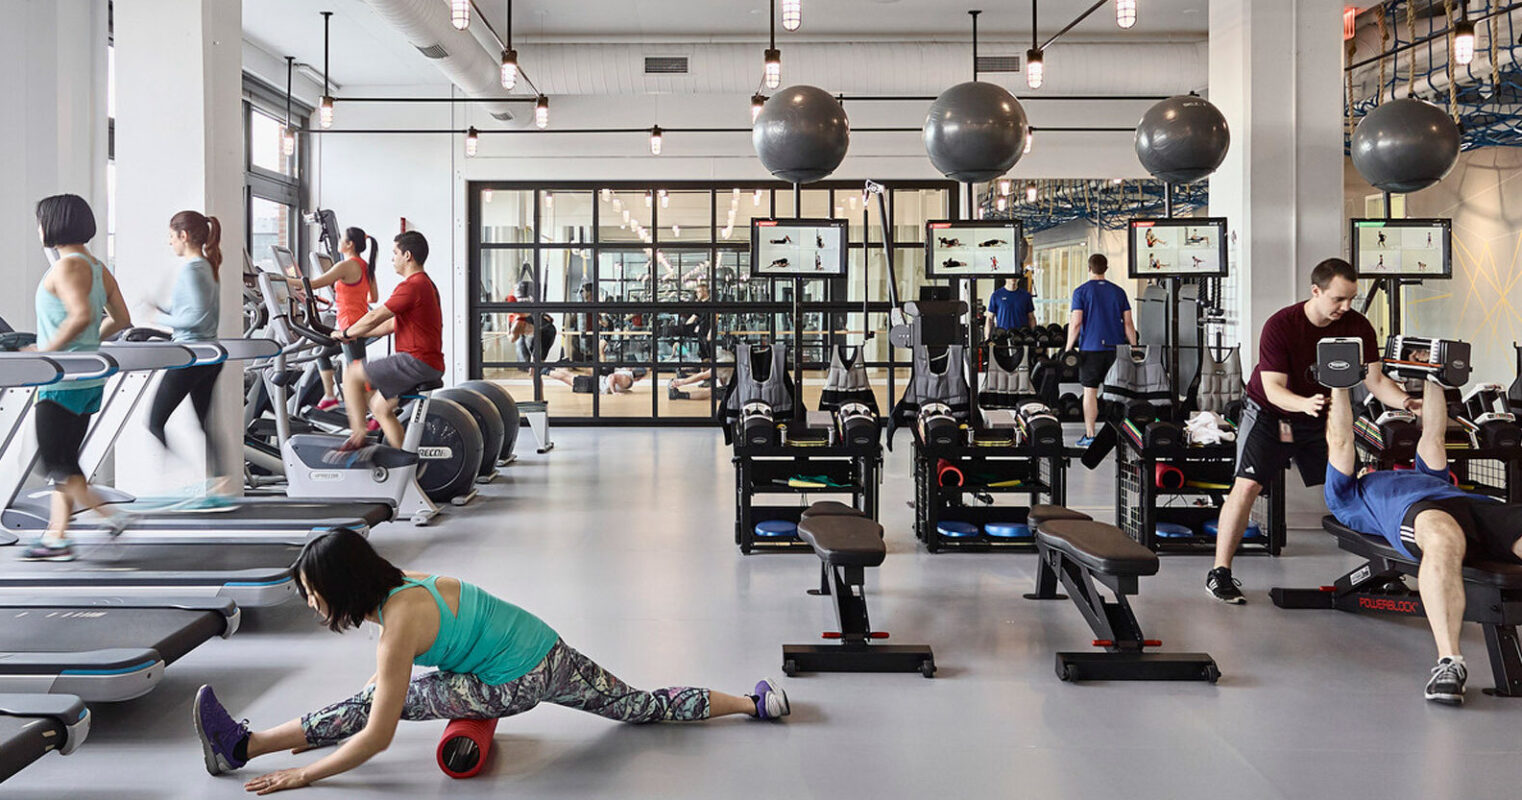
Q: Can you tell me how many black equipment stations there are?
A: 4